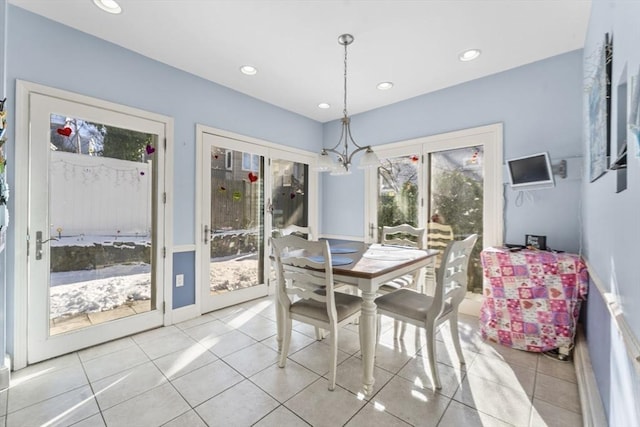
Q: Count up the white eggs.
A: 0